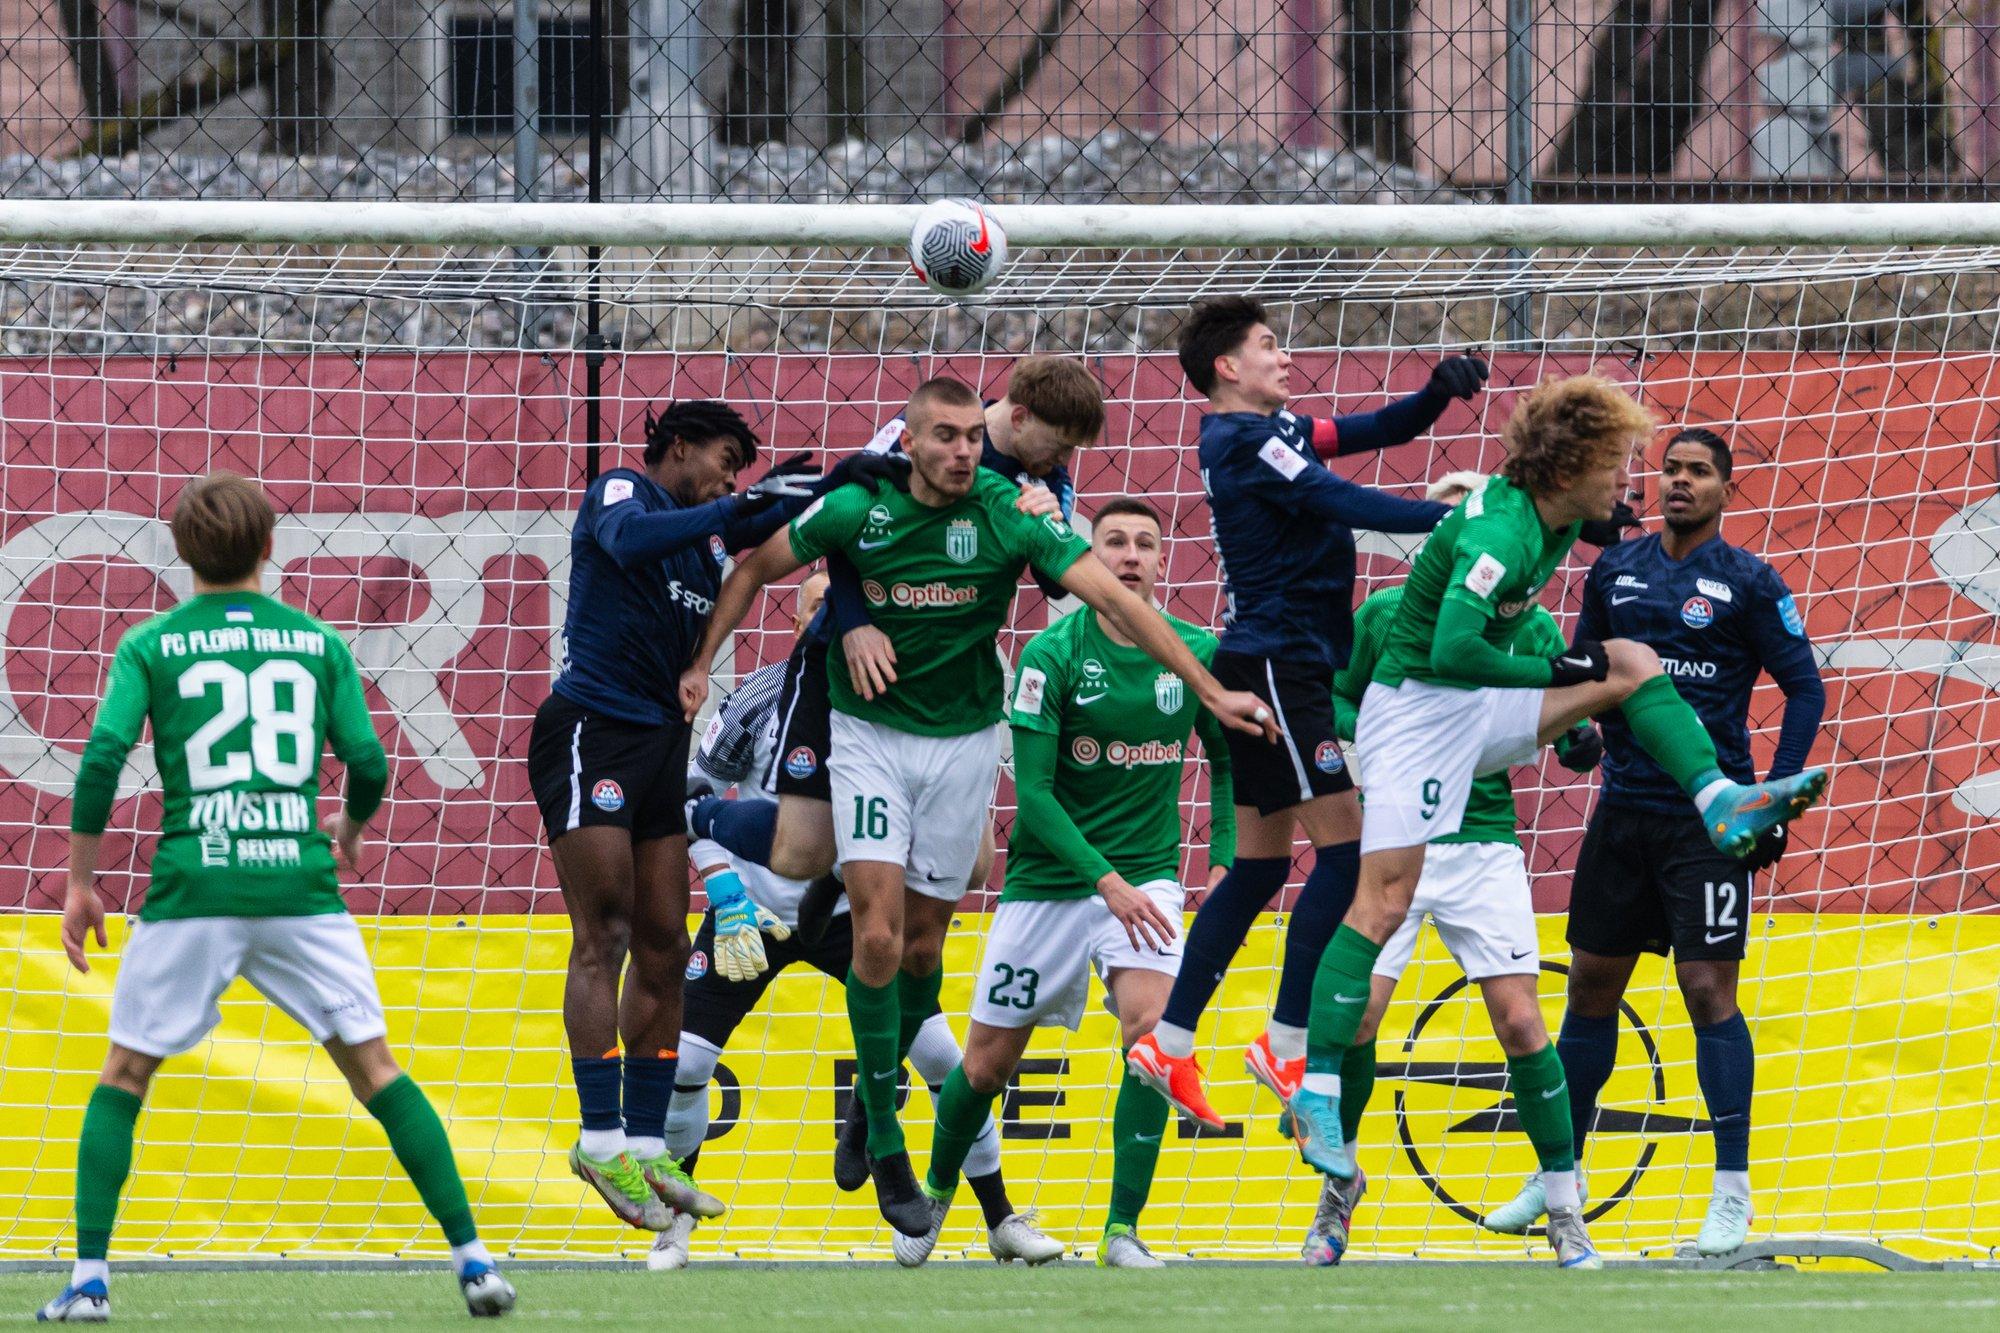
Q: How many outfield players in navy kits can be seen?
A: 4